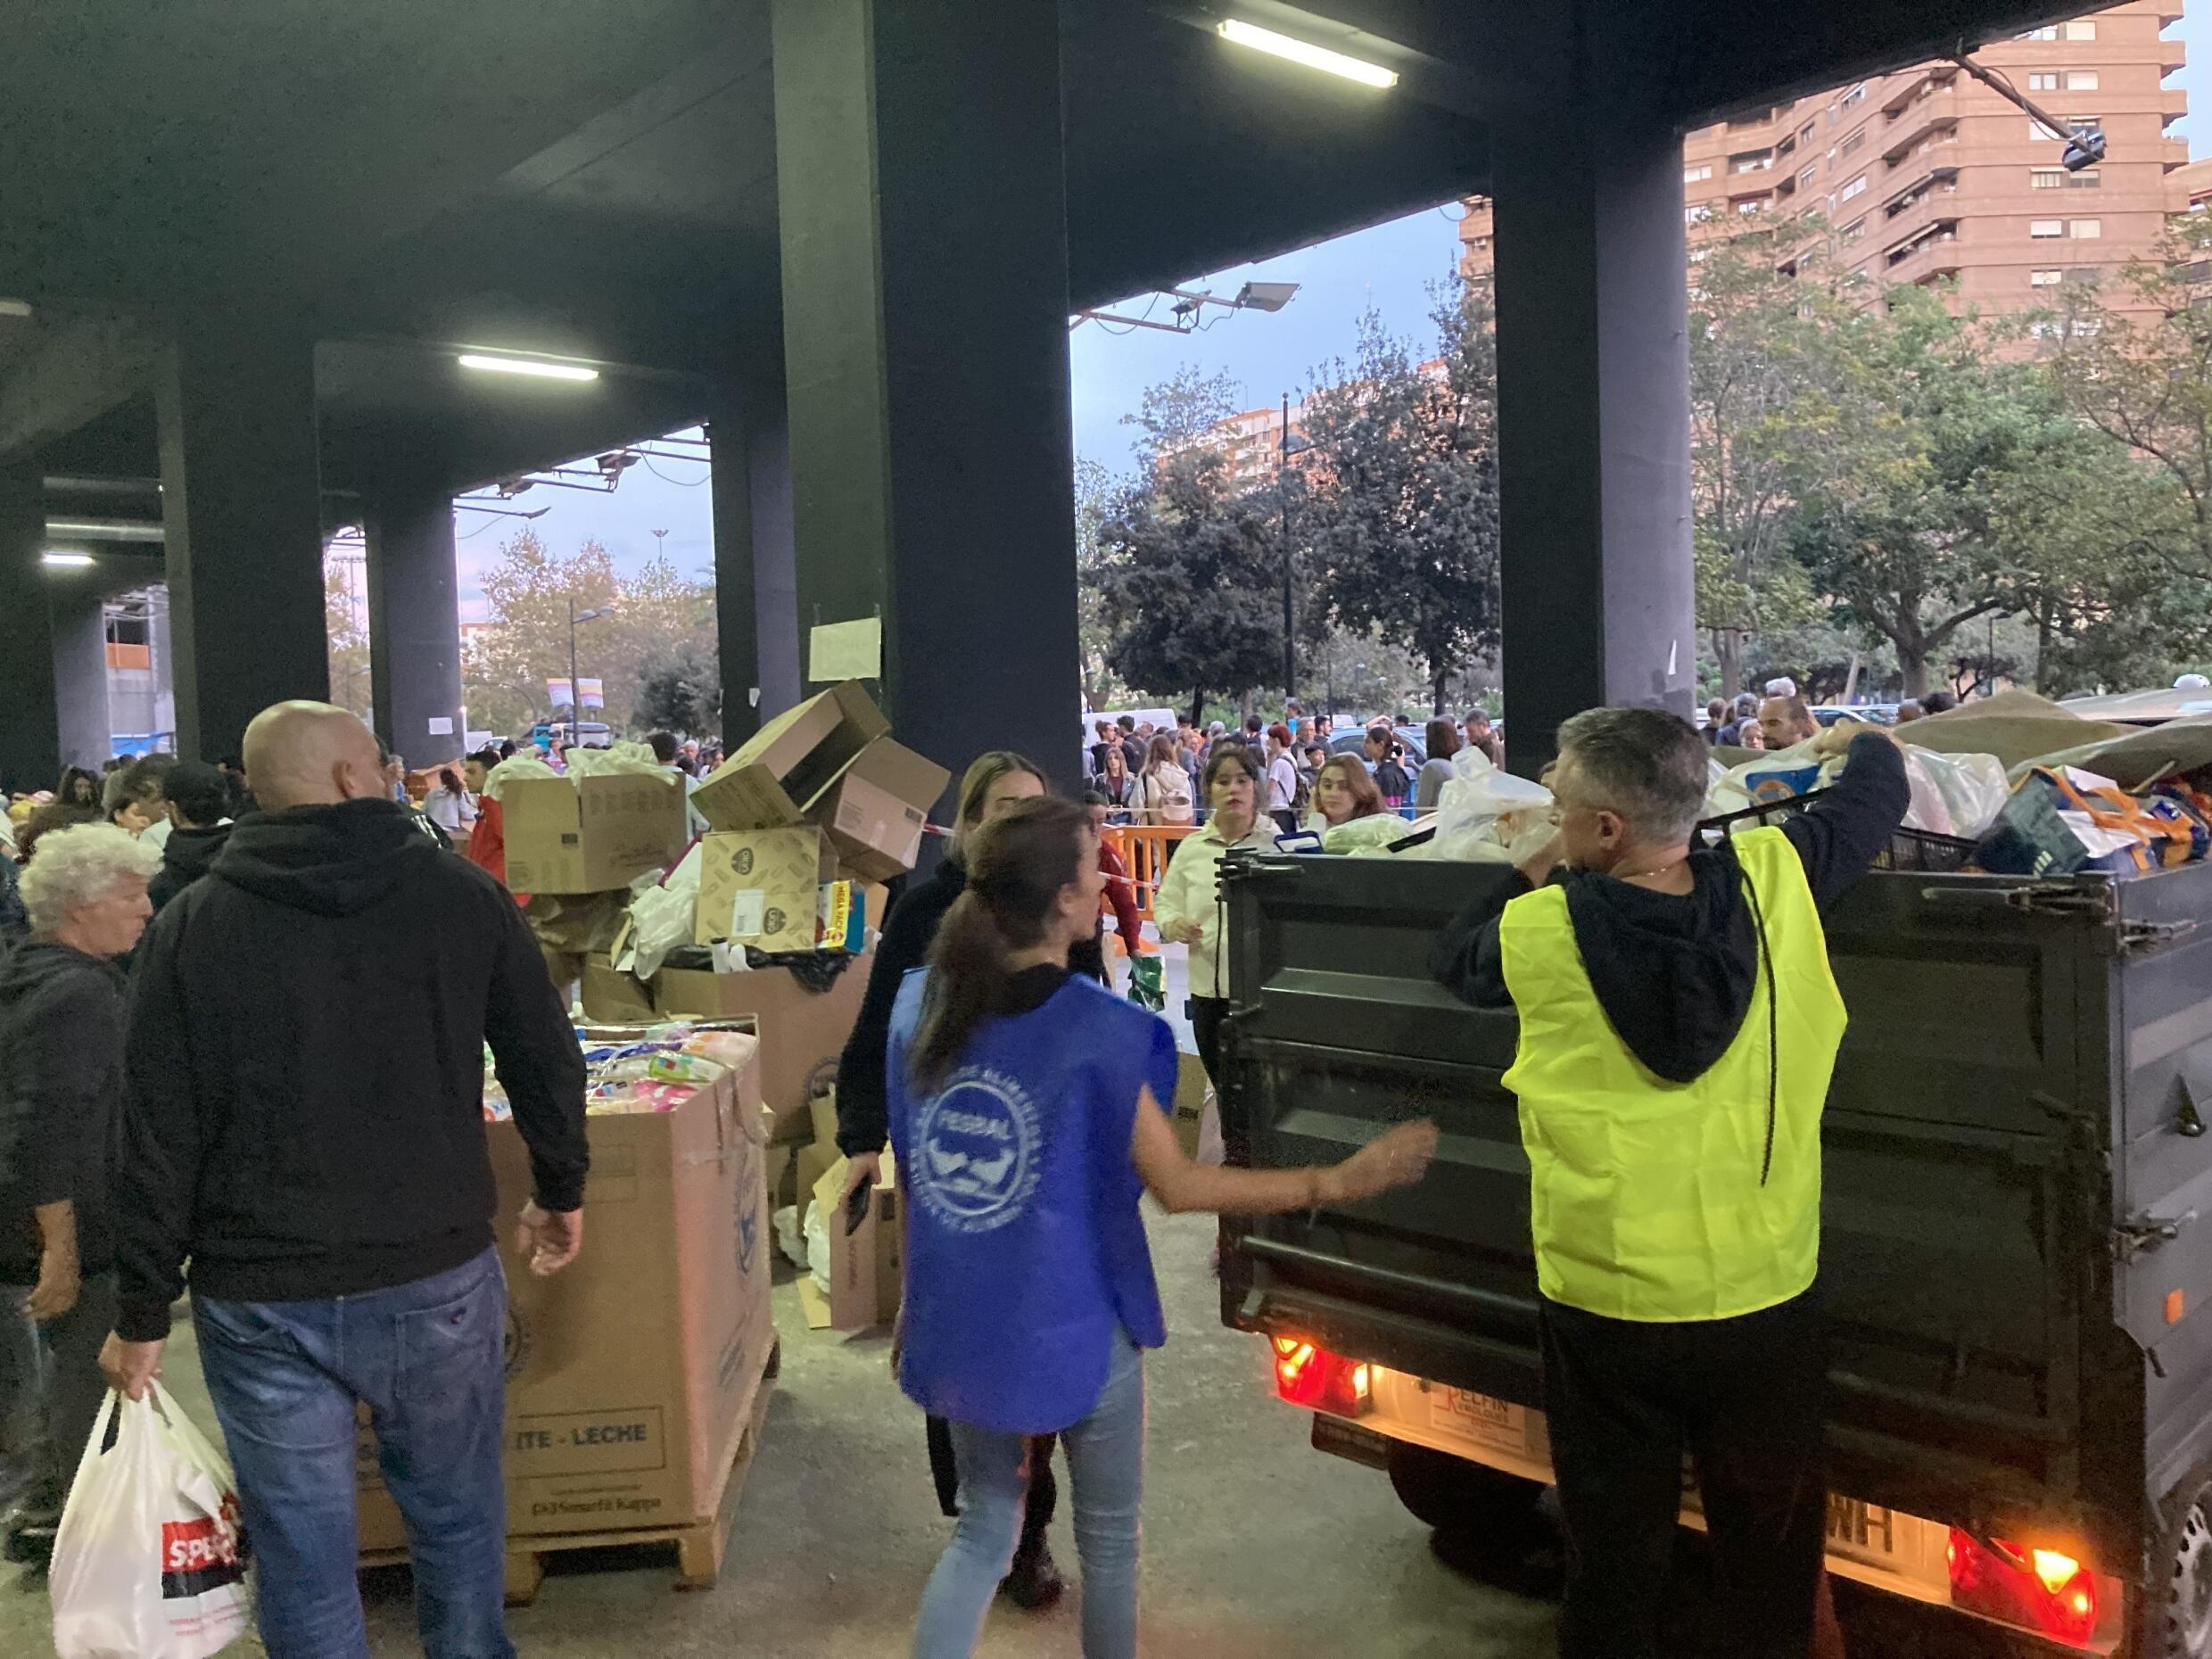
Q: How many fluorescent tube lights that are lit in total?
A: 3